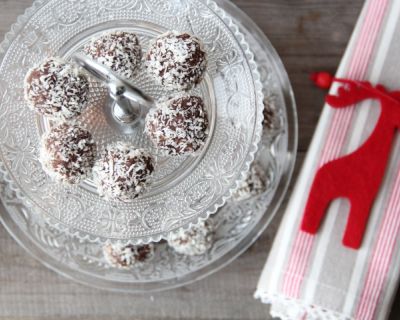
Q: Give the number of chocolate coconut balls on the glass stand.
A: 10